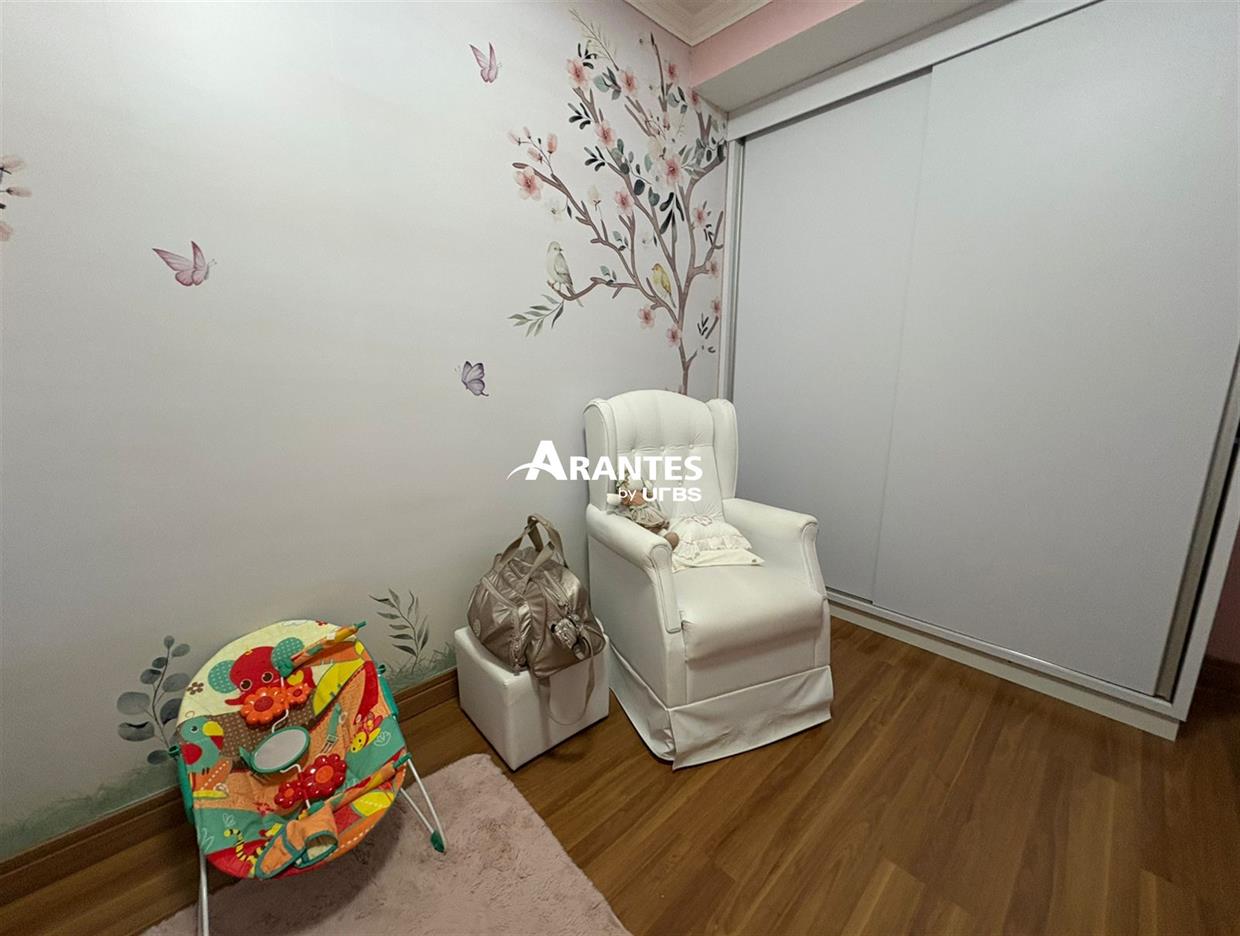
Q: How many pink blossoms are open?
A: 13